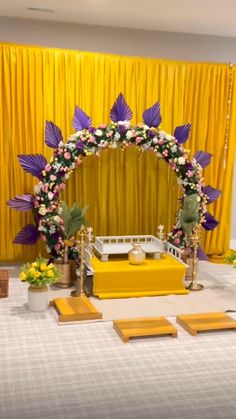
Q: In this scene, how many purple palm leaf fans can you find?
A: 12